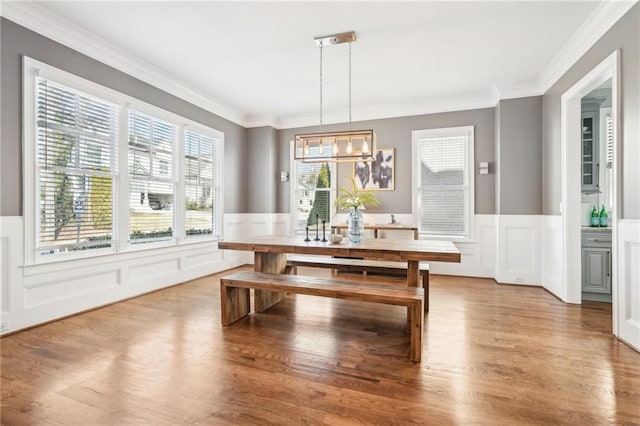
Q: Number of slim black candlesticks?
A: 3